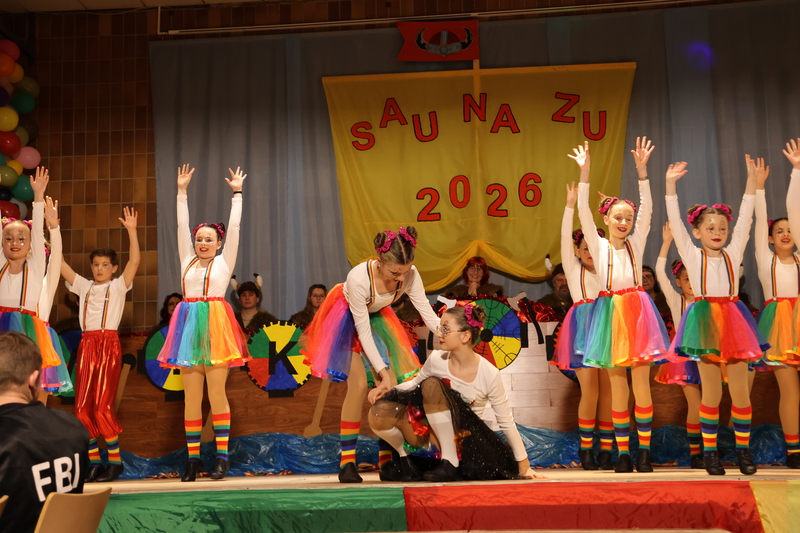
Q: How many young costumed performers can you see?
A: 11